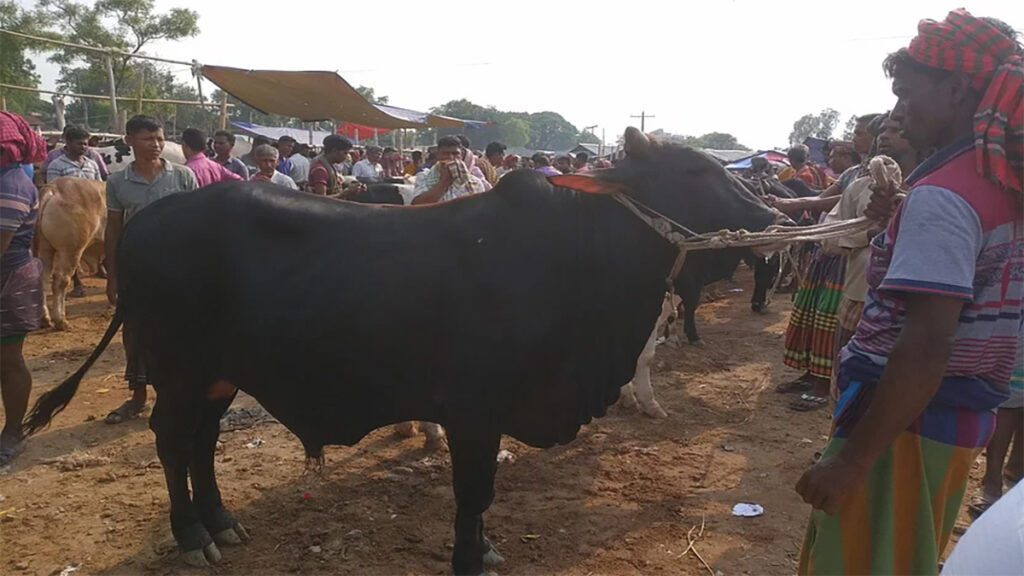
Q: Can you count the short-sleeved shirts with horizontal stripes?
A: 3